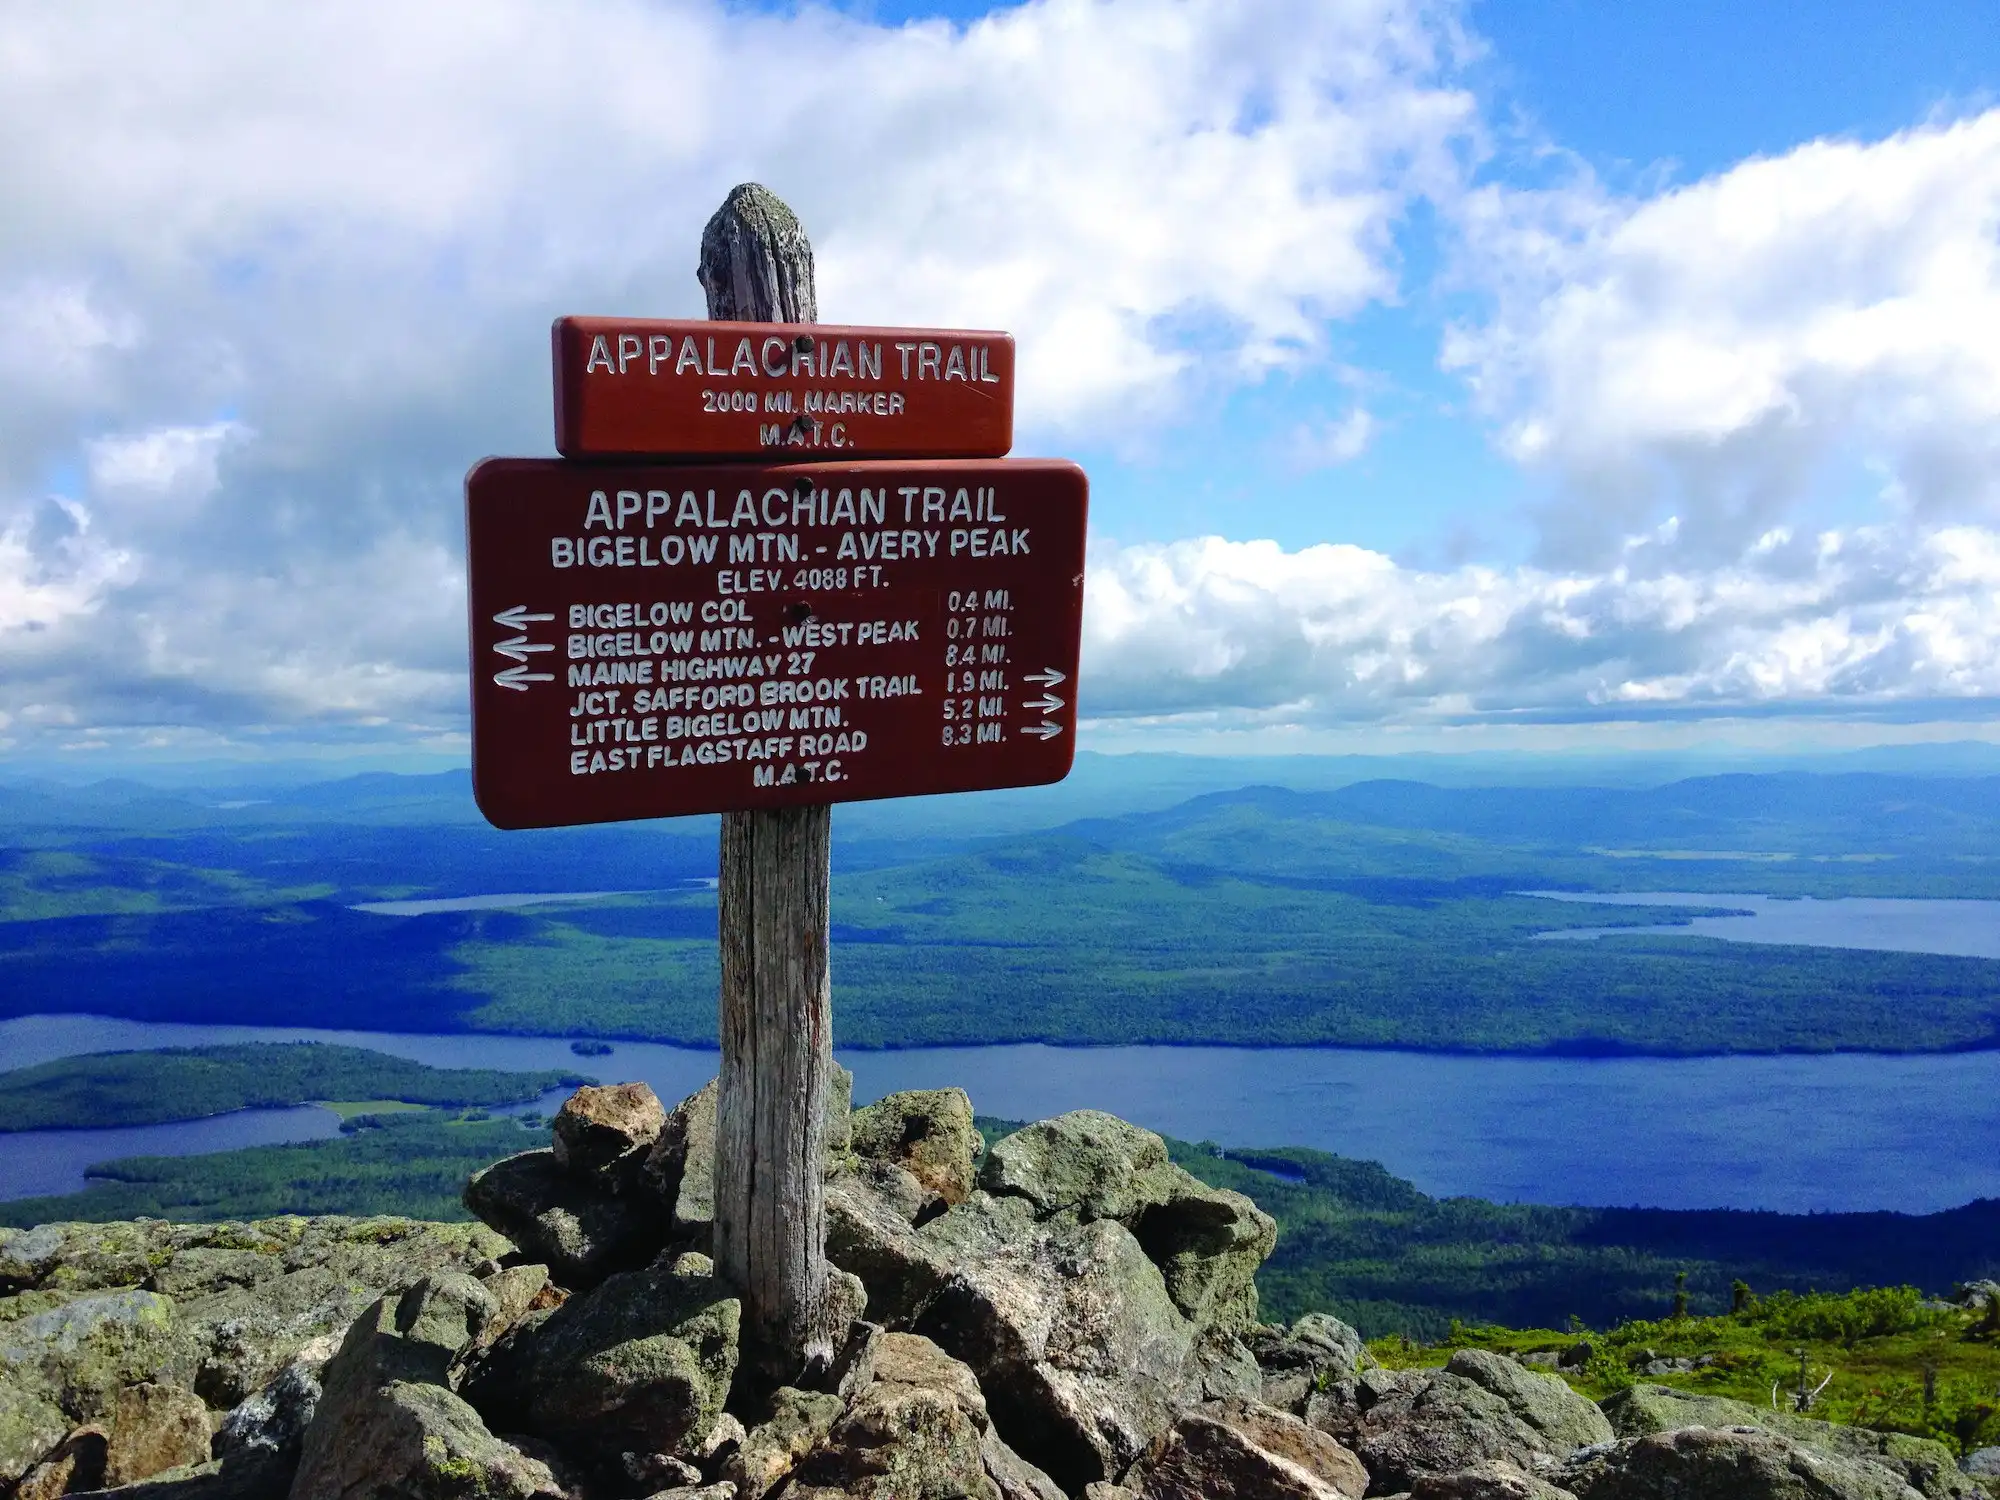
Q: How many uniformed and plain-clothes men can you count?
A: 0